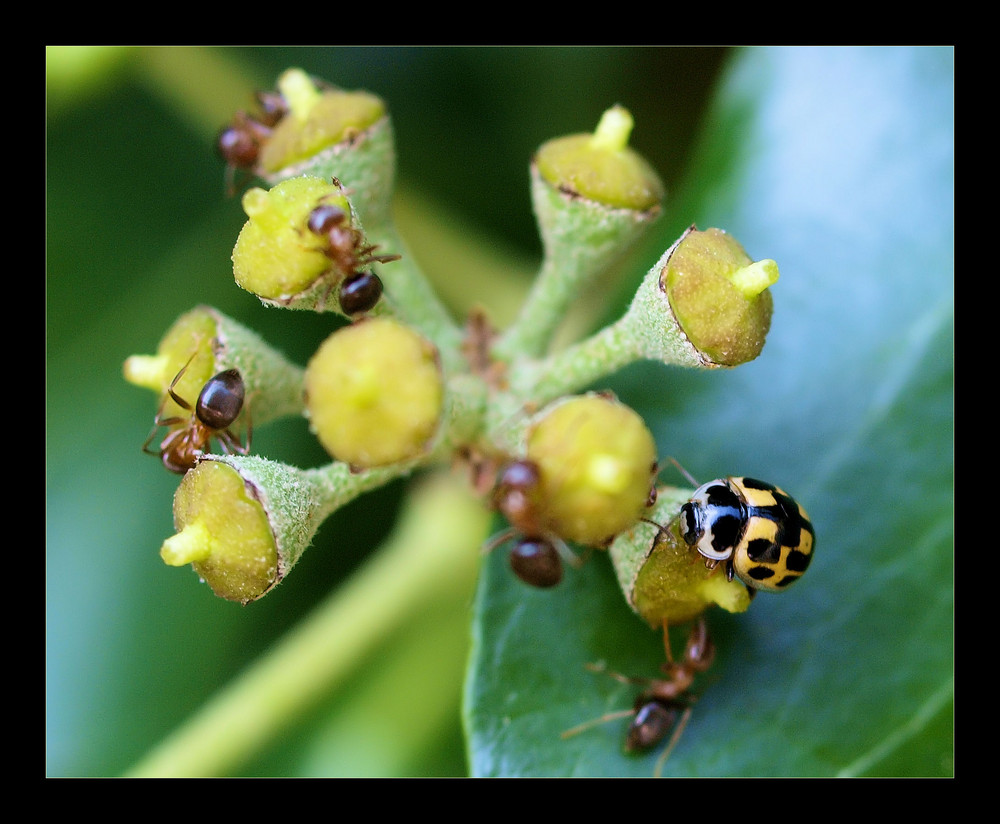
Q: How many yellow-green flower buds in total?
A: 9